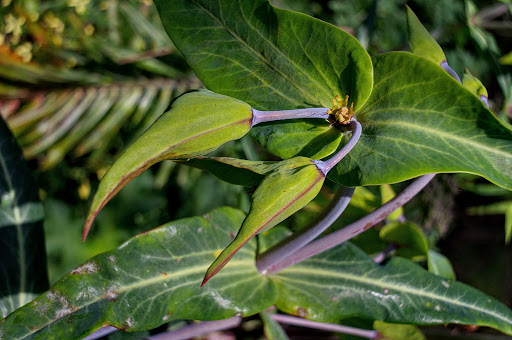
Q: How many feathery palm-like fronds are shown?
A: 1